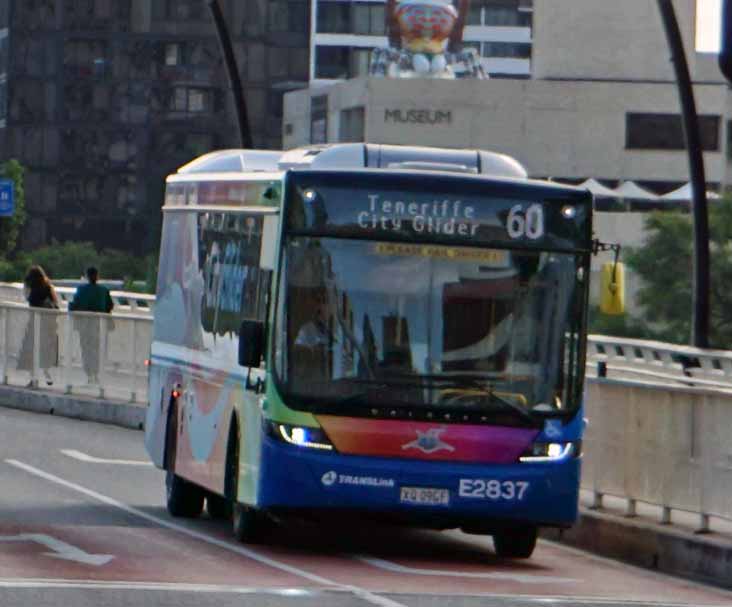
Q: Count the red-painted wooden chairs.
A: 0